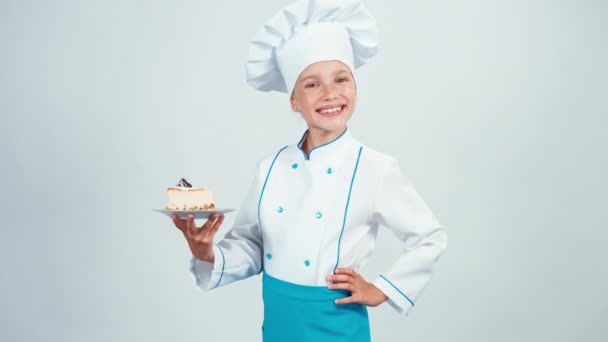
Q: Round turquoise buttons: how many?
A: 6